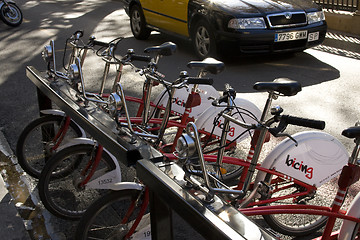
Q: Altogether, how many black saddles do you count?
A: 4